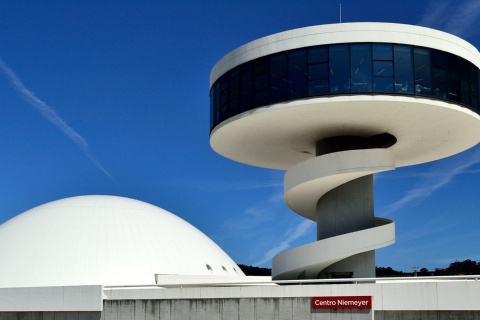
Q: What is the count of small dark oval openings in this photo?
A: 3